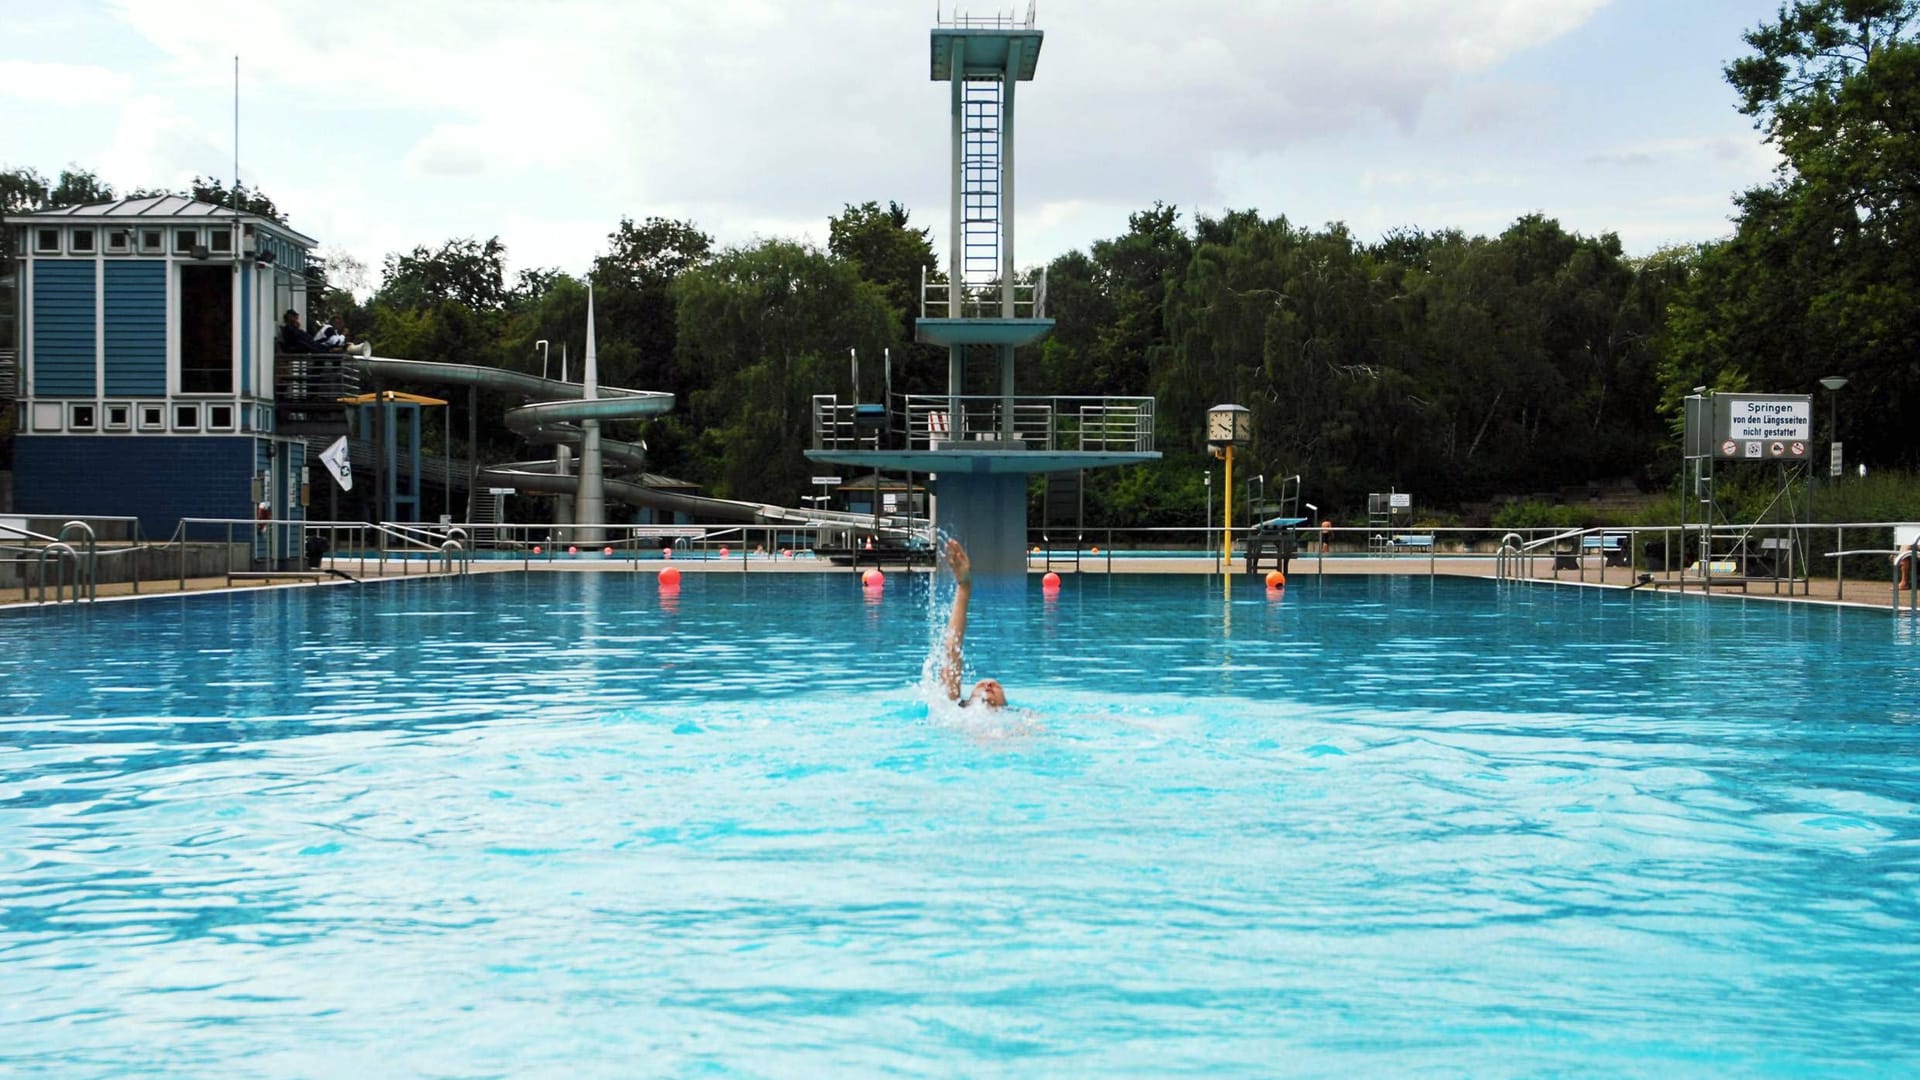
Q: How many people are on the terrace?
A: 2